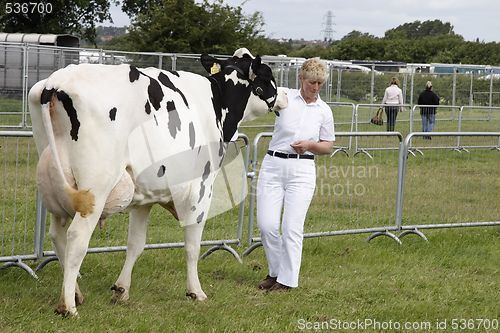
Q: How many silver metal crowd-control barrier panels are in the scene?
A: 8